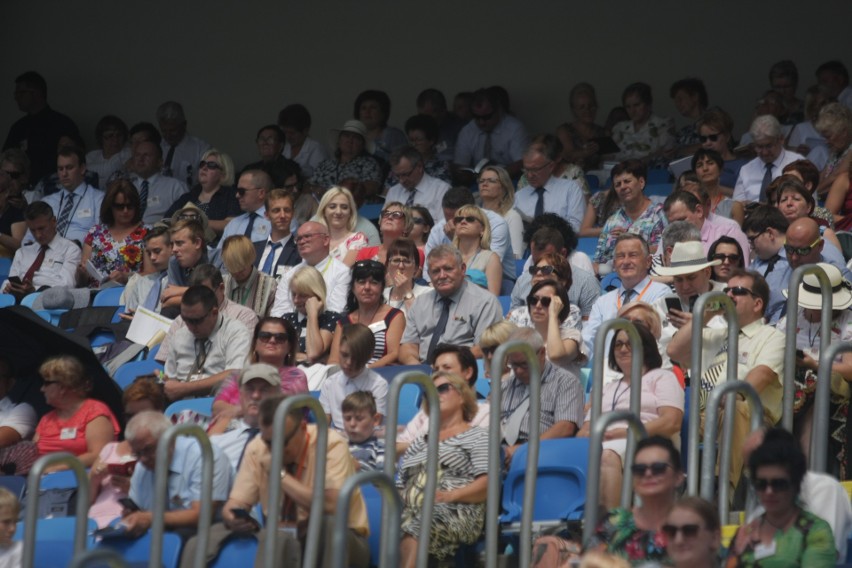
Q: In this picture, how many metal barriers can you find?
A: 13